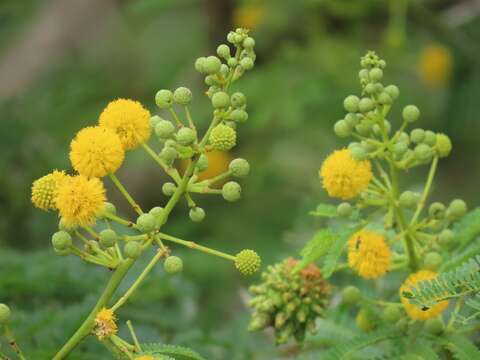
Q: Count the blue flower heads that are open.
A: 0